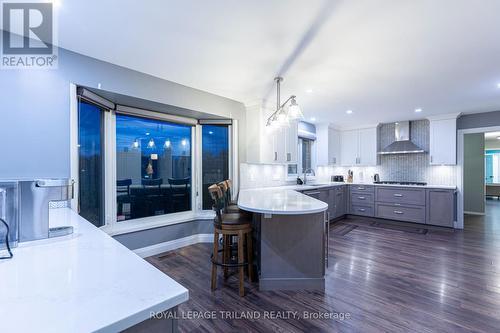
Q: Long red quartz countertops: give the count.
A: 0